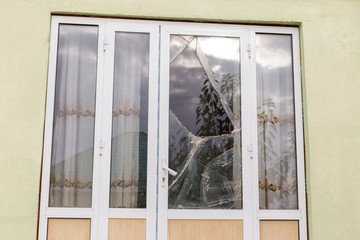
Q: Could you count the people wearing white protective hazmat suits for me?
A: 0